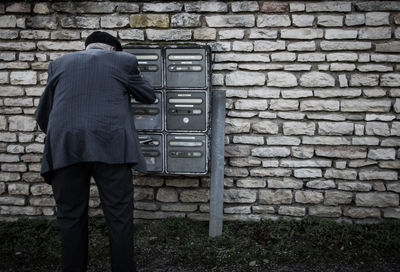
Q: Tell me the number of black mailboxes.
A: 6